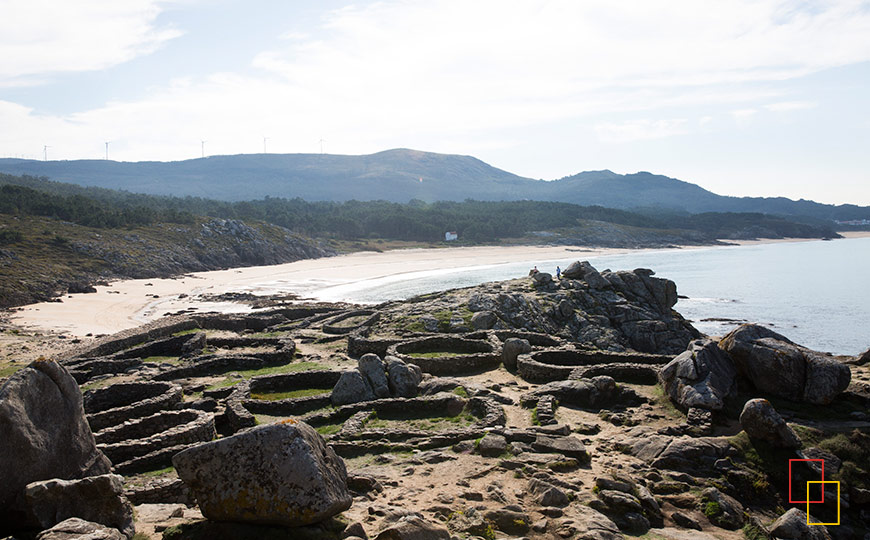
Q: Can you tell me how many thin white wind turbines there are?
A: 5